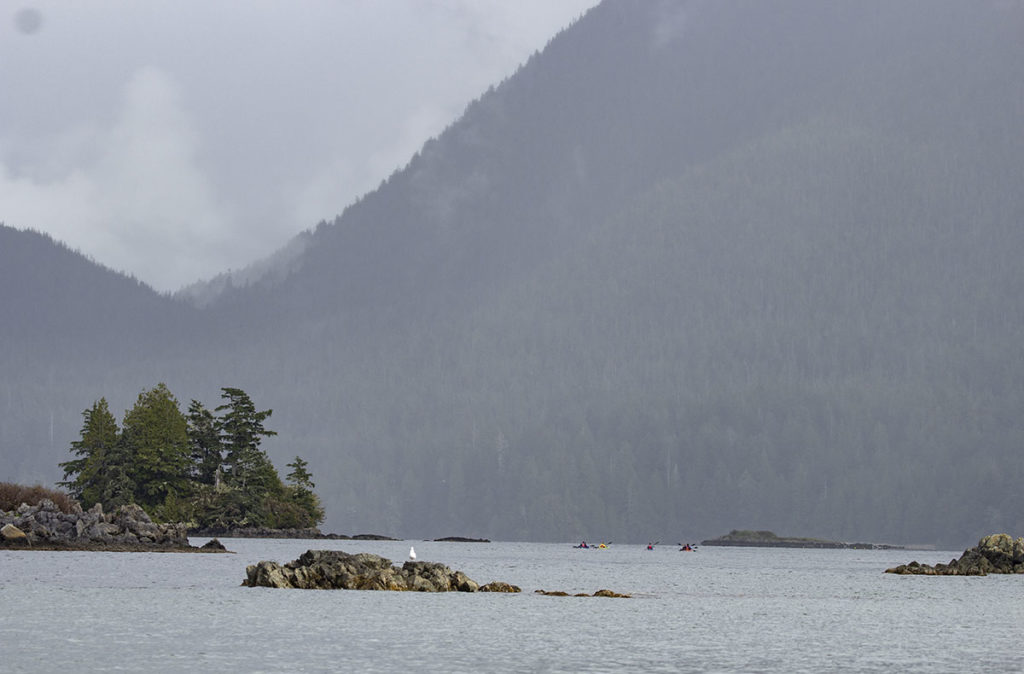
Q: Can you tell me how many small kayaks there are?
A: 4